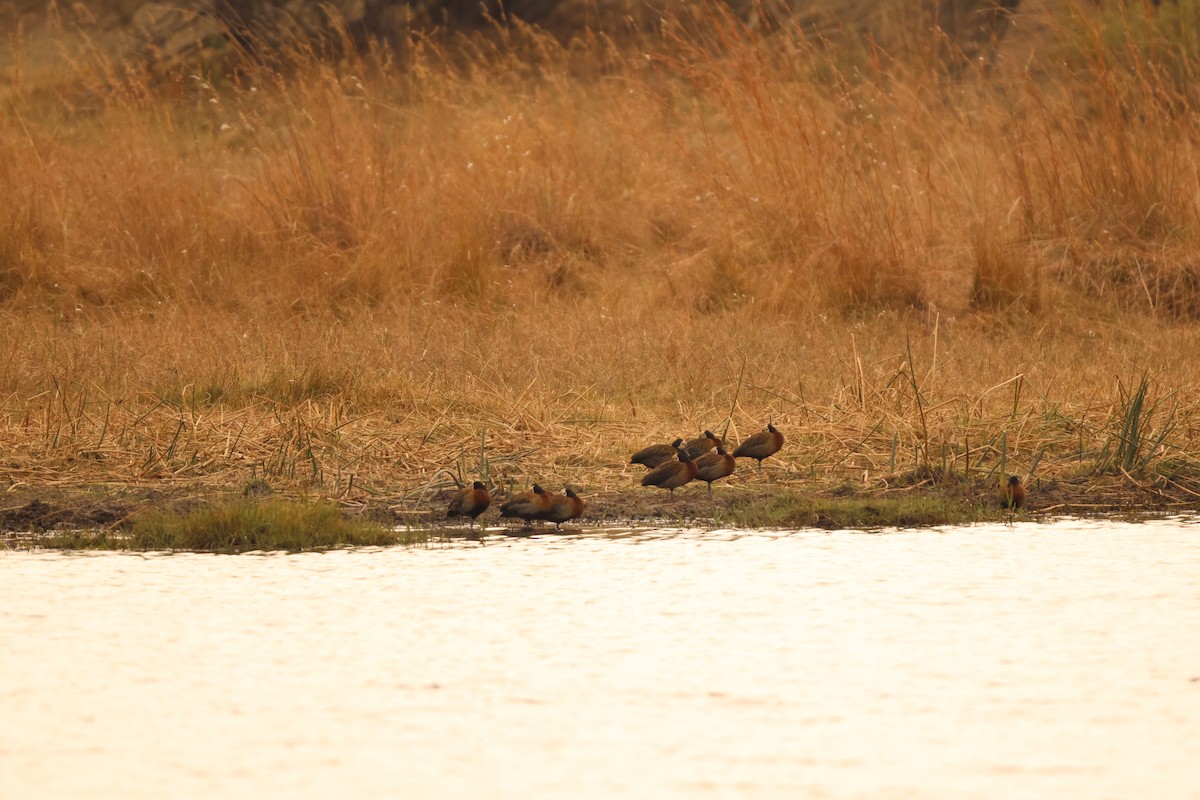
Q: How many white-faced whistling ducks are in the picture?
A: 9